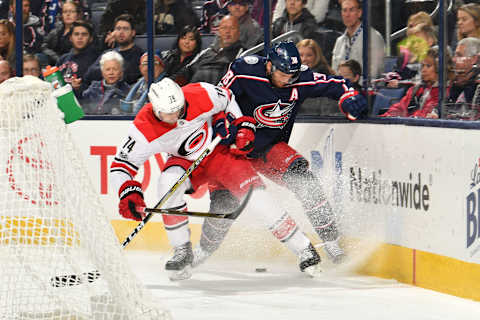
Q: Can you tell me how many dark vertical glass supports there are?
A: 5